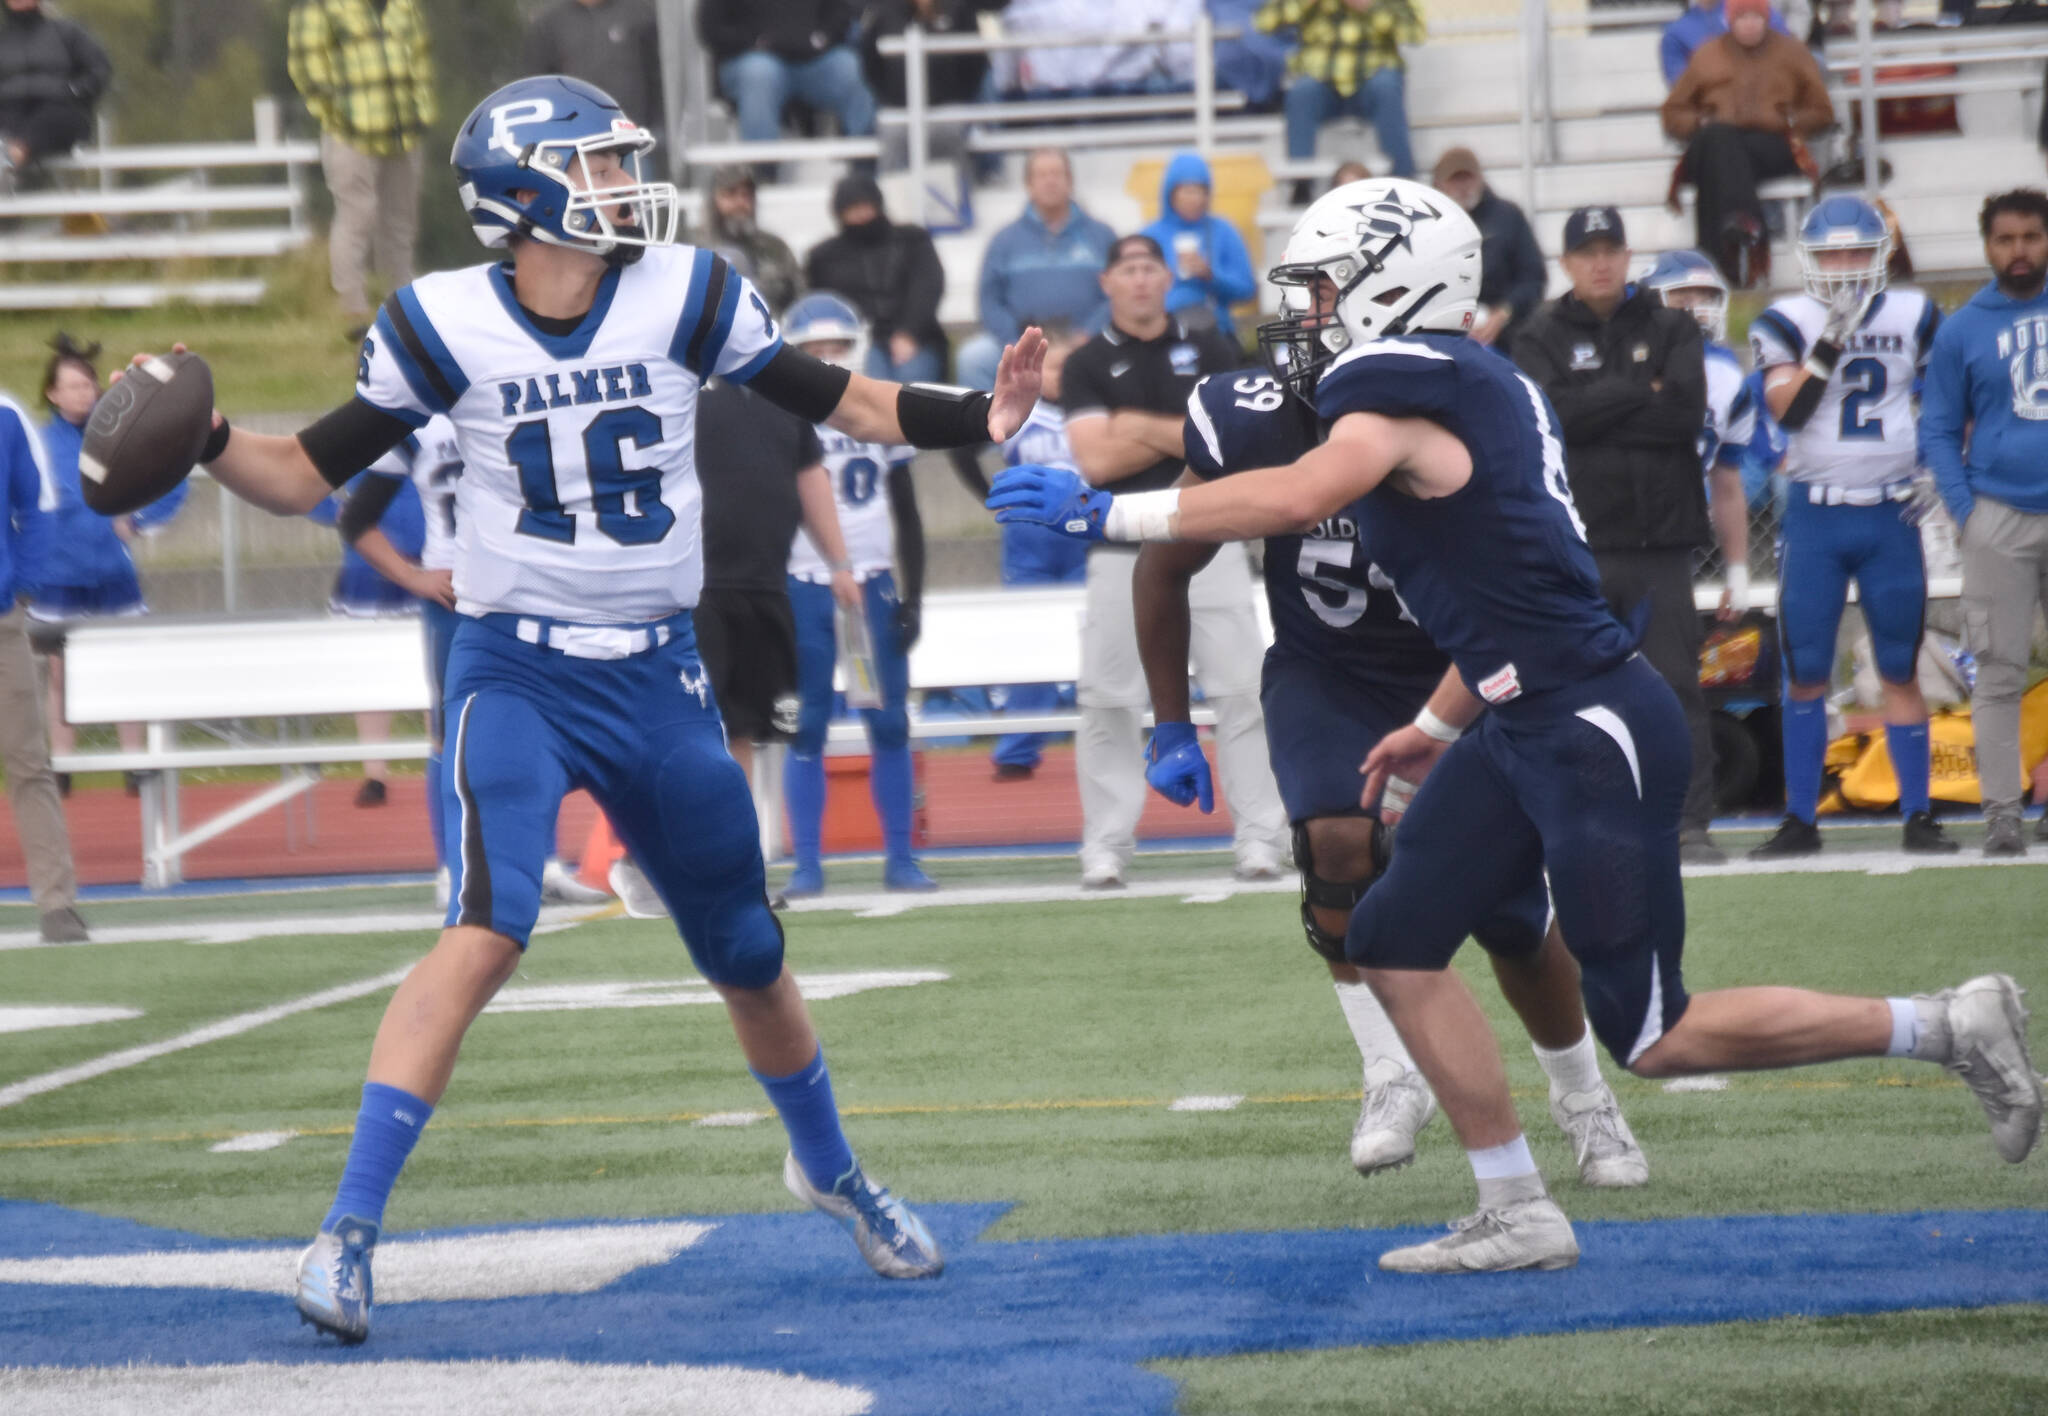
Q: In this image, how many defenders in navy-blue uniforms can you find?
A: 2